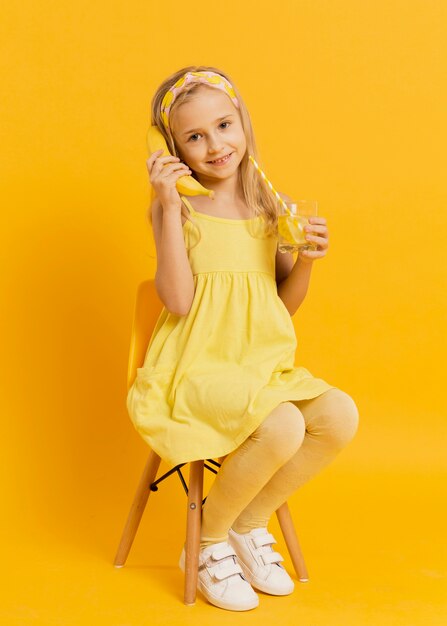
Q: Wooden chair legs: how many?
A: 3